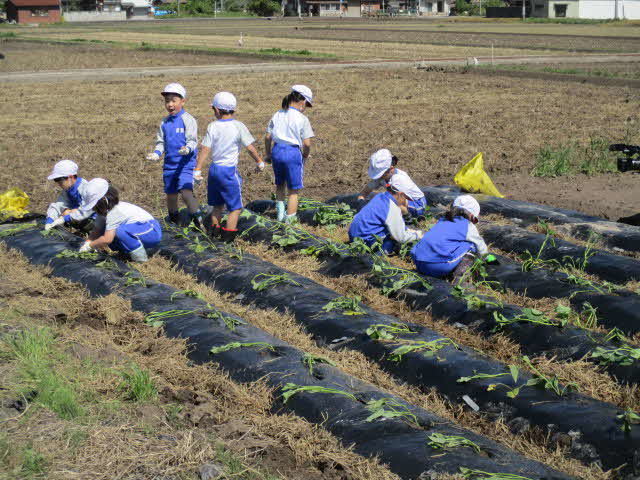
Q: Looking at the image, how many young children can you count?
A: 8